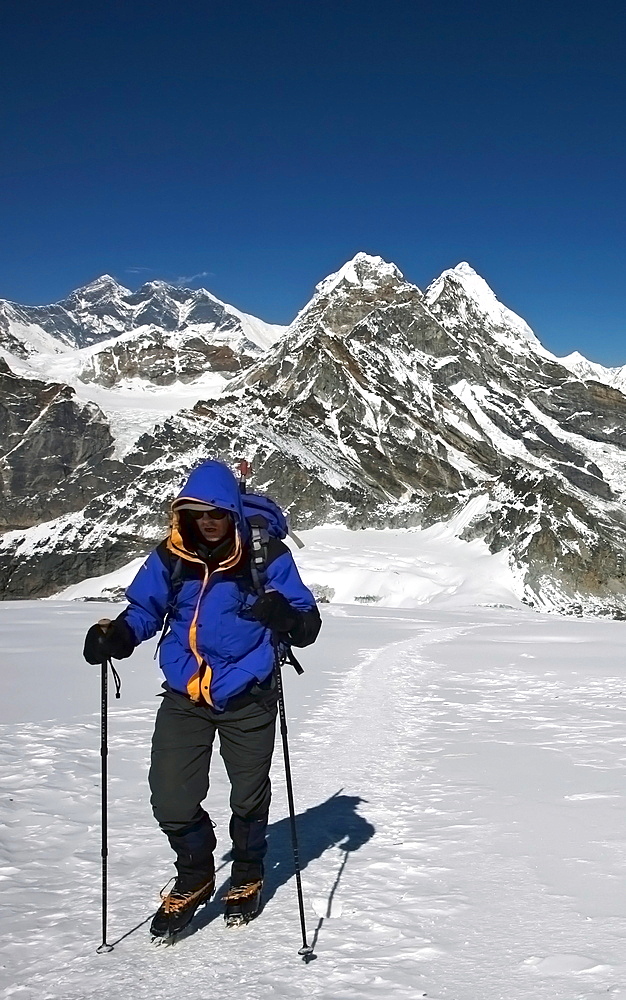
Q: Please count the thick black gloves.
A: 2